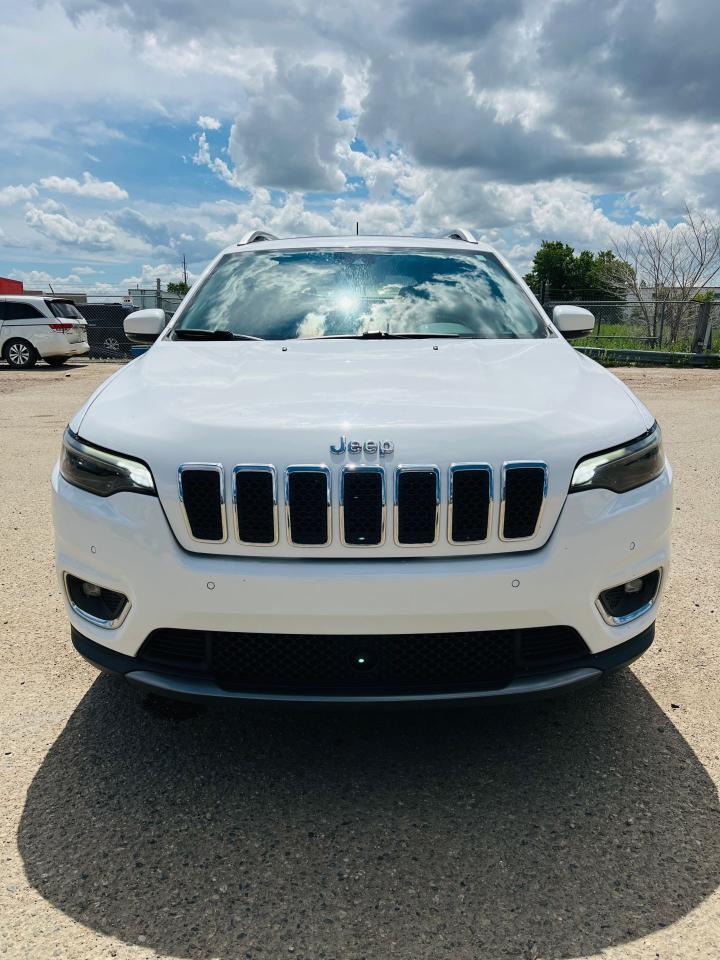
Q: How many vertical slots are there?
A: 7